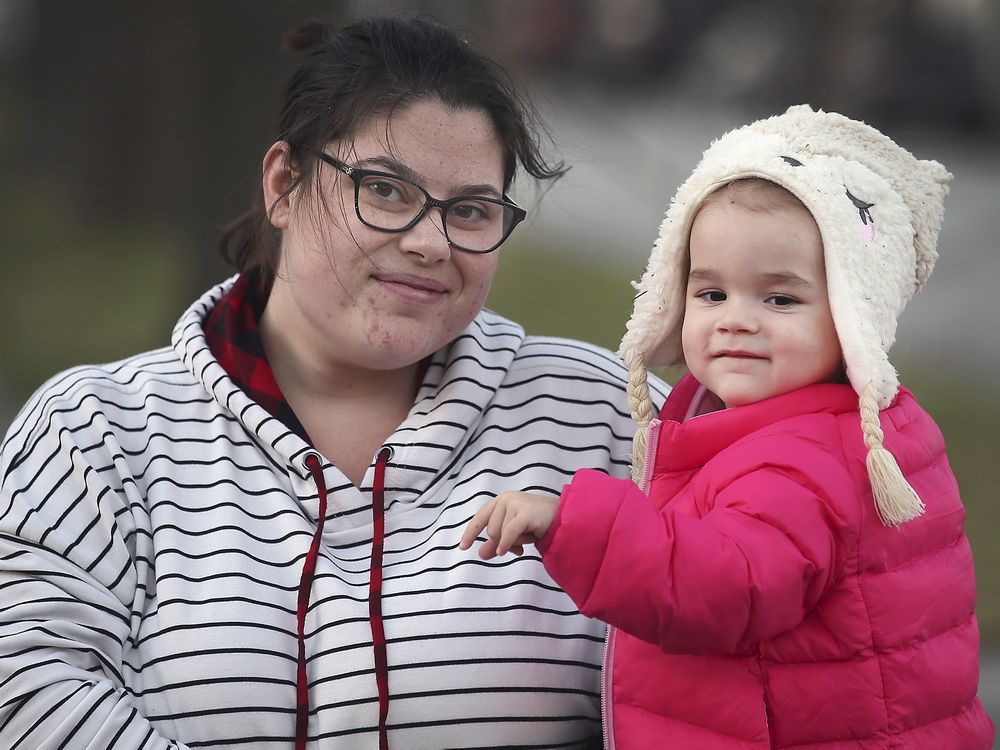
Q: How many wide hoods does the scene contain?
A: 1